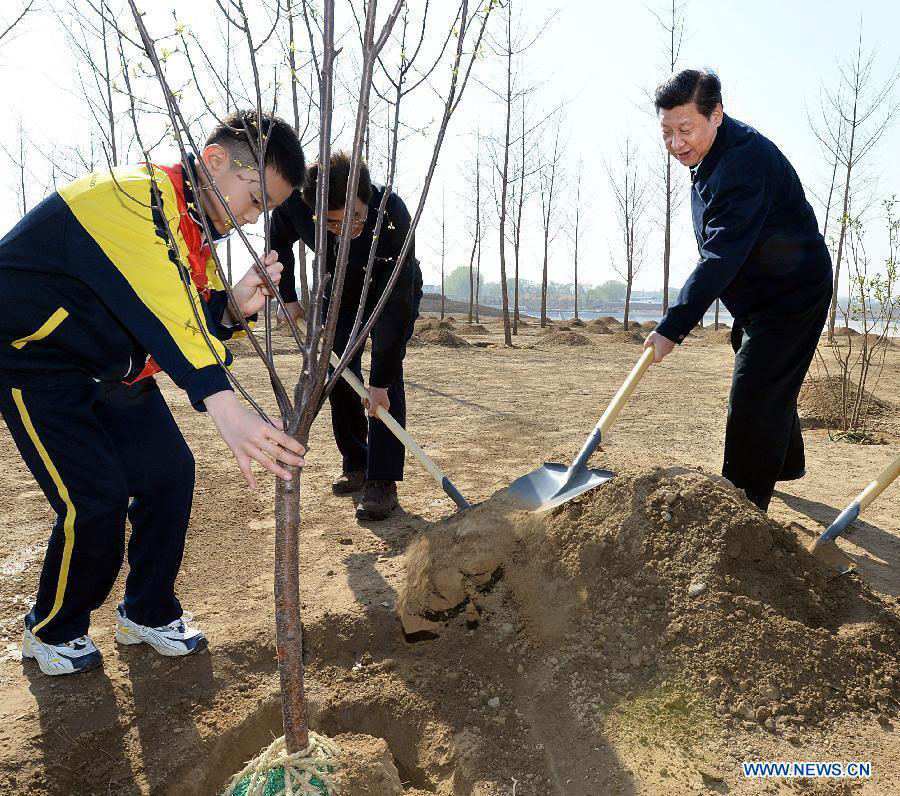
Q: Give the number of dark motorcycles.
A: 0